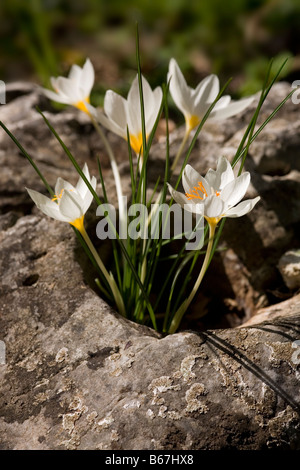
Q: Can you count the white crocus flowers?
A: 5